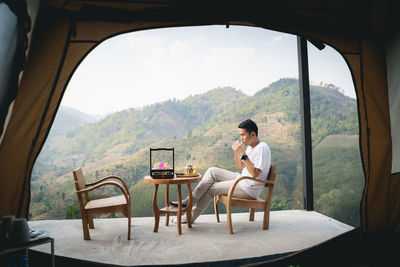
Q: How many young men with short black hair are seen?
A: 1